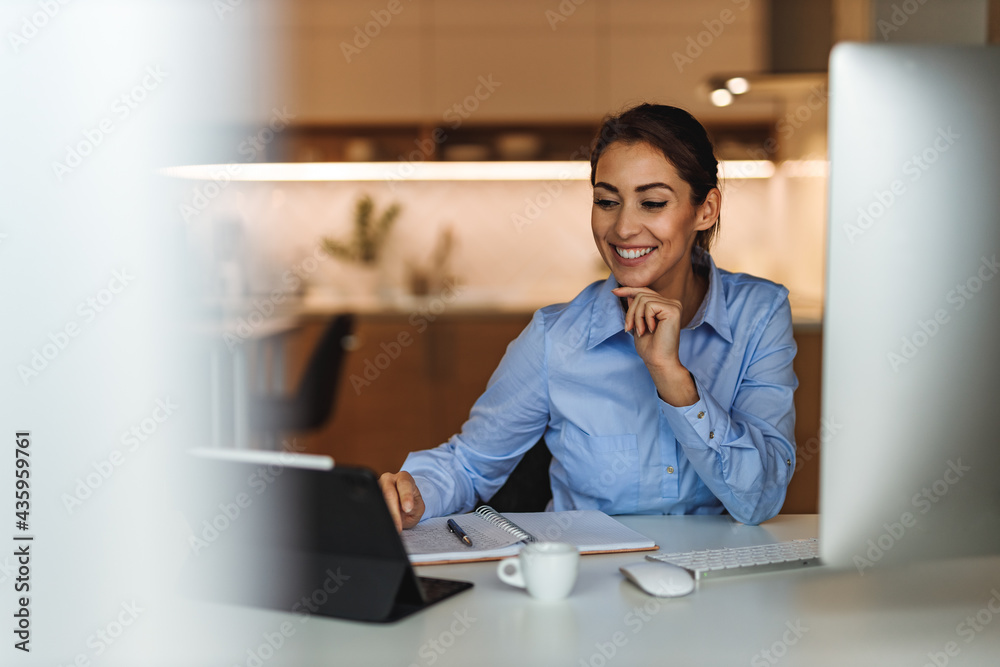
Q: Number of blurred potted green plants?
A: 2